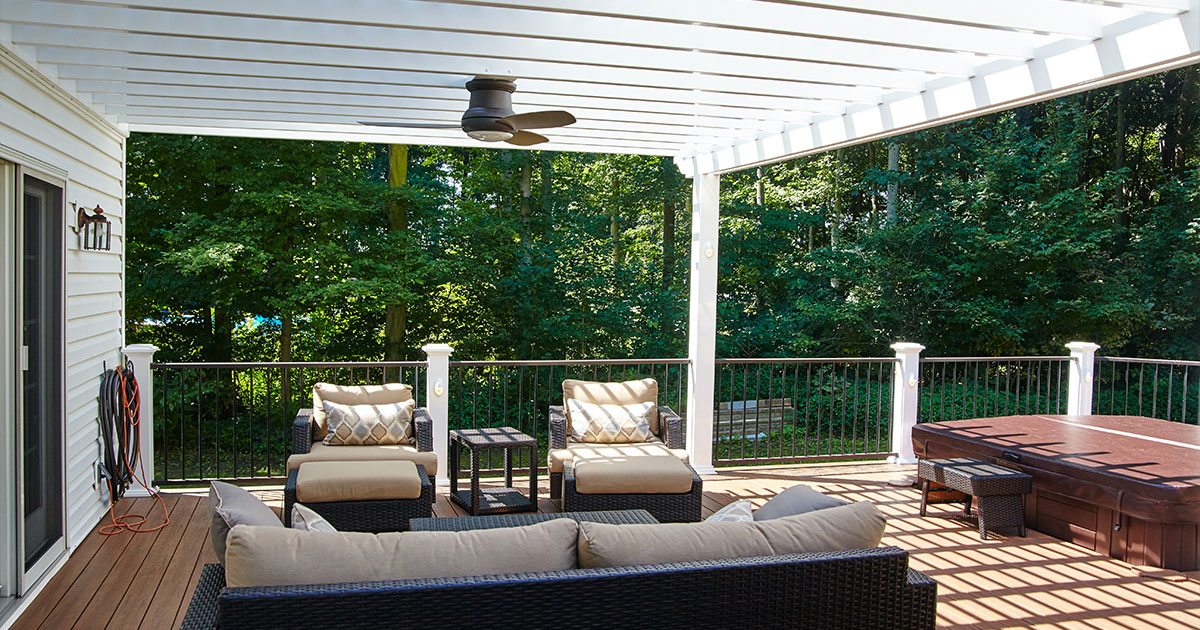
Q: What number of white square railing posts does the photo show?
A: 4